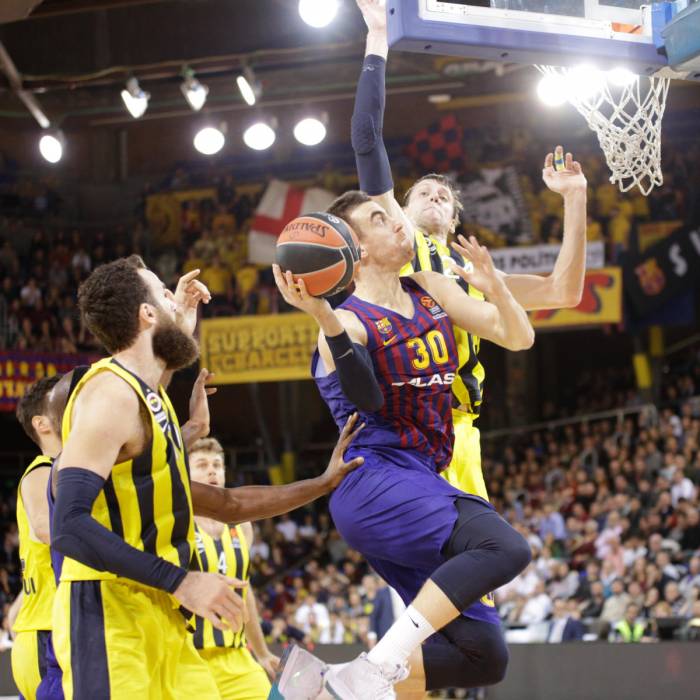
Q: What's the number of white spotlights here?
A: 11